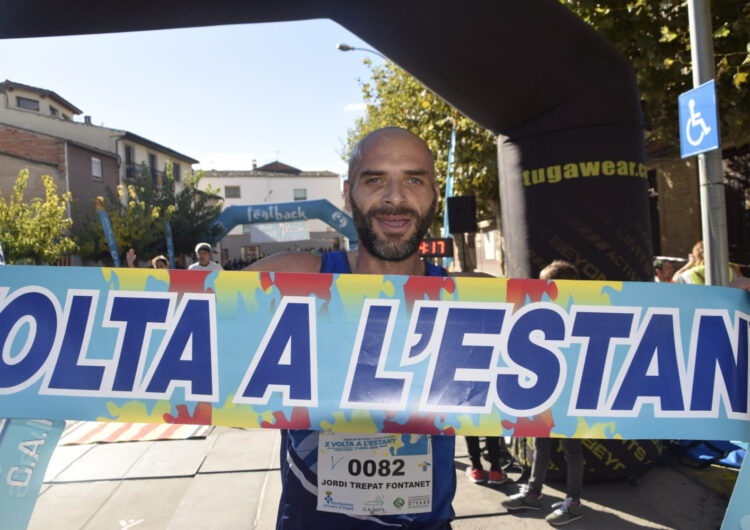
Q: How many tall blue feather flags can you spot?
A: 3